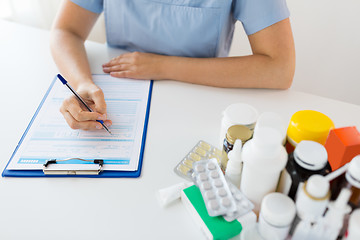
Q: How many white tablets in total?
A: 10